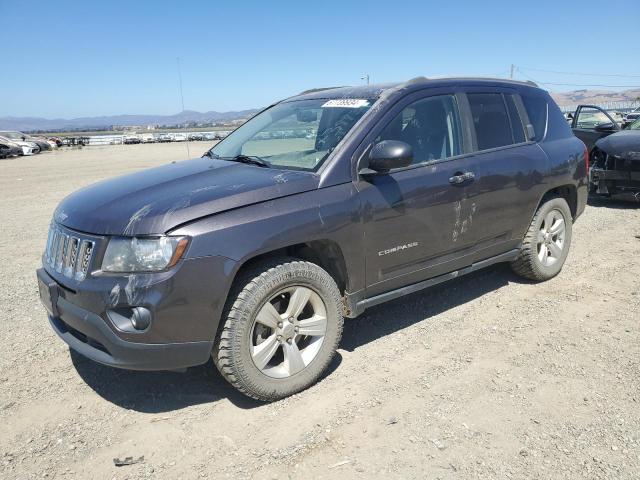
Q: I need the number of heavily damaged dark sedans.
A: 1